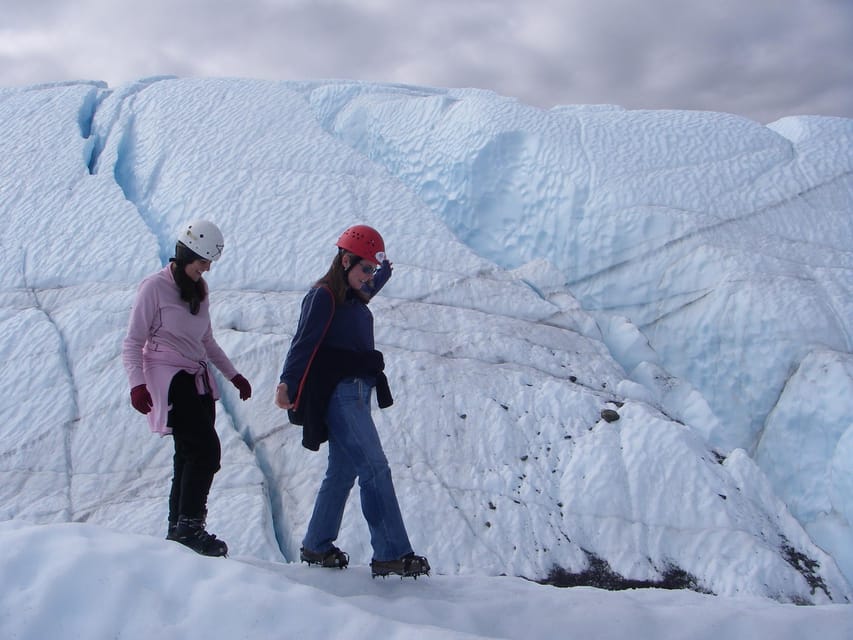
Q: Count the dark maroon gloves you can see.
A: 2